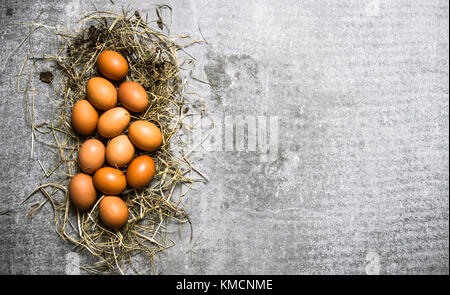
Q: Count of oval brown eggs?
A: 12